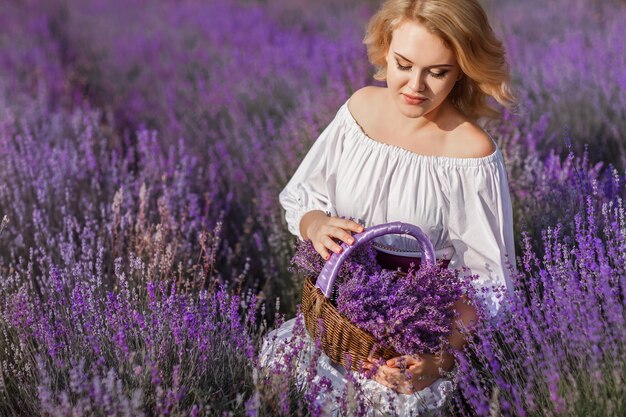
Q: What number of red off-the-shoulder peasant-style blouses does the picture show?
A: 0